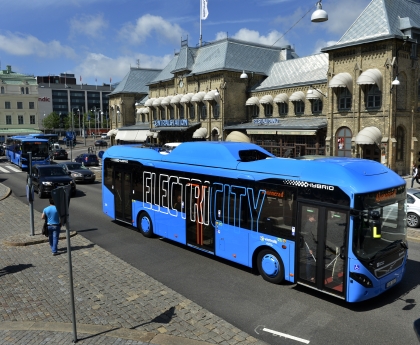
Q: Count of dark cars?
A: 5